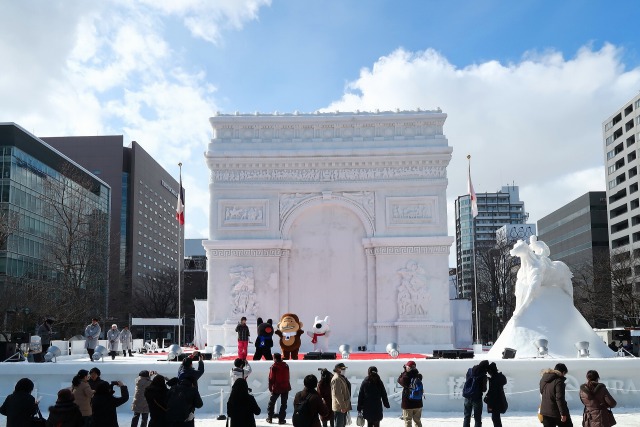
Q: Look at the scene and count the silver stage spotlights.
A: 8